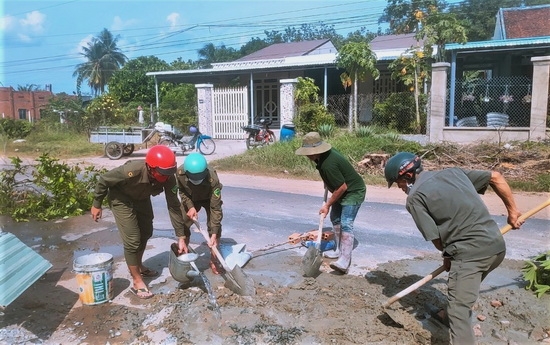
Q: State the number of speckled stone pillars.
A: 2